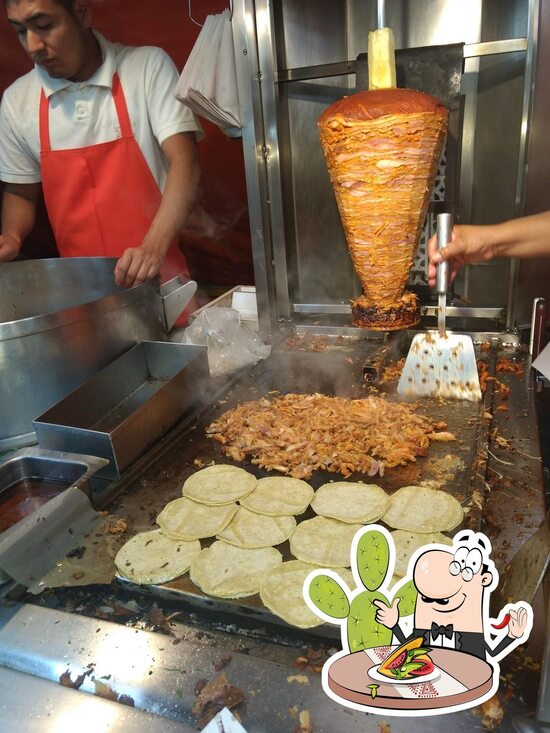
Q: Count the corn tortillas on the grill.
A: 11